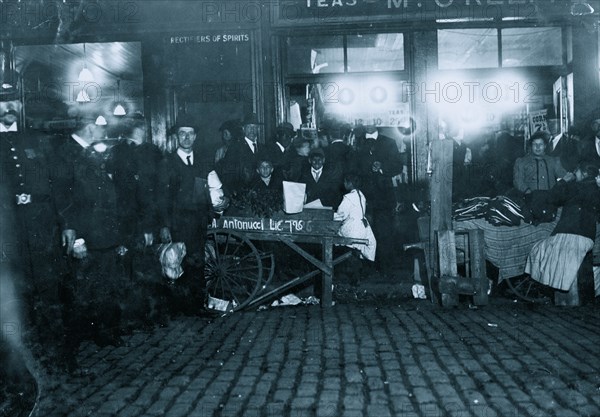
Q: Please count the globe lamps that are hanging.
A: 4